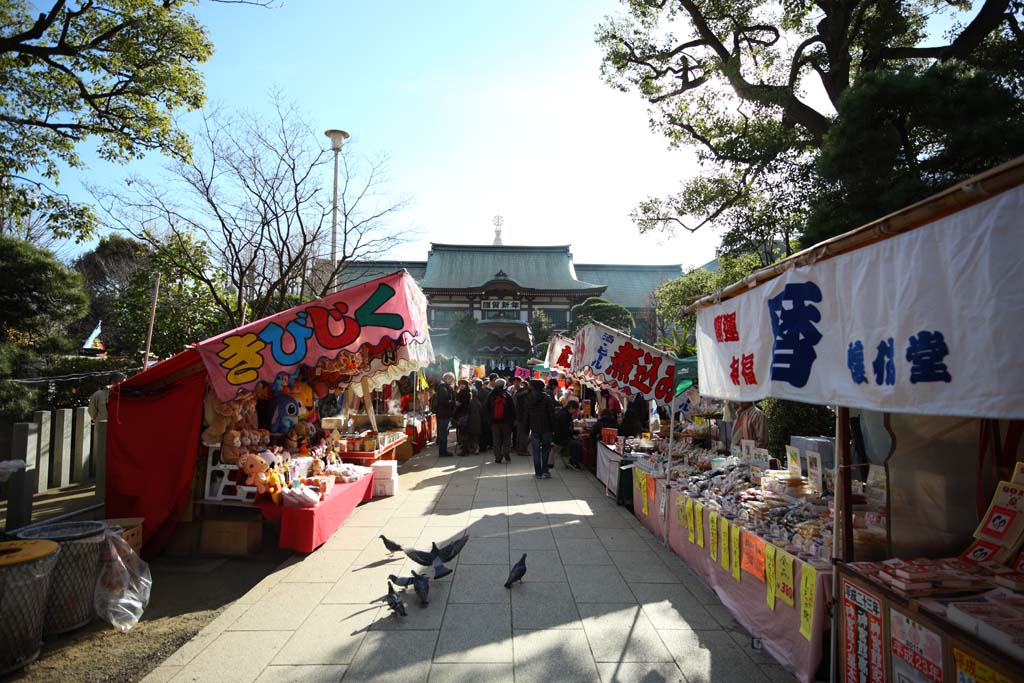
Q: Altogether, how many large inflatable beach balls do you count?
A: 0